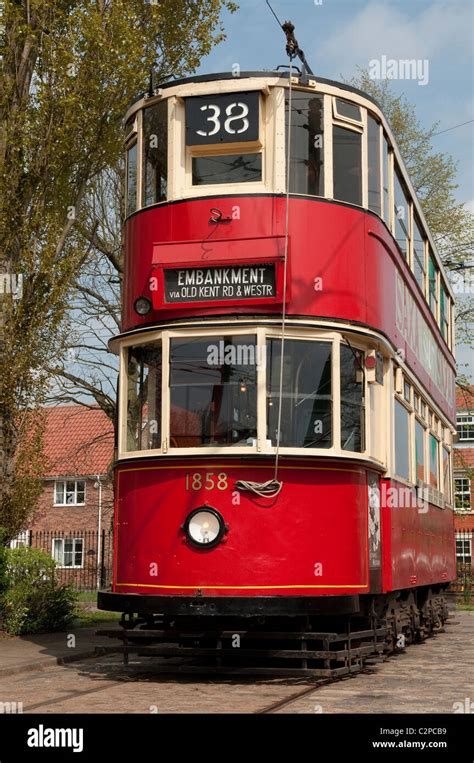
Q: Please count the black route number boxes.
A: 1